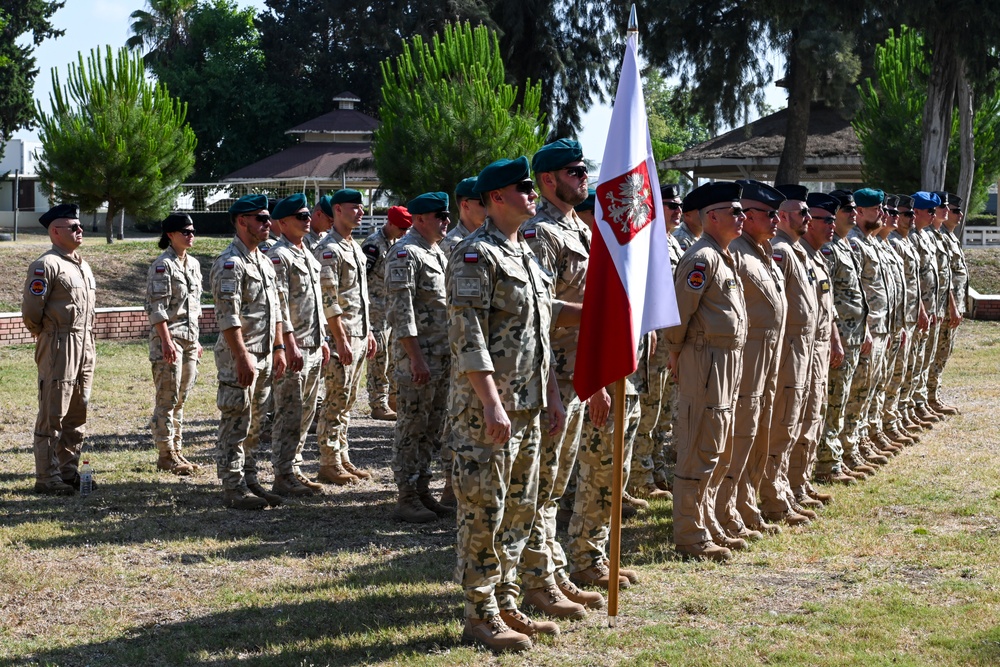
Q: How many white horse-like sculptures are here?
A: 0